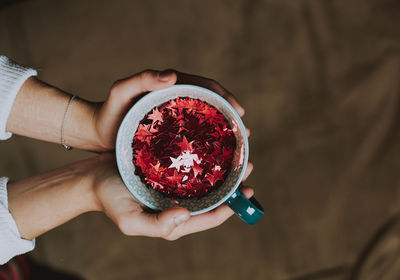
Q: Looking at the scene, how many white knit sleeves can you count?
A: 2